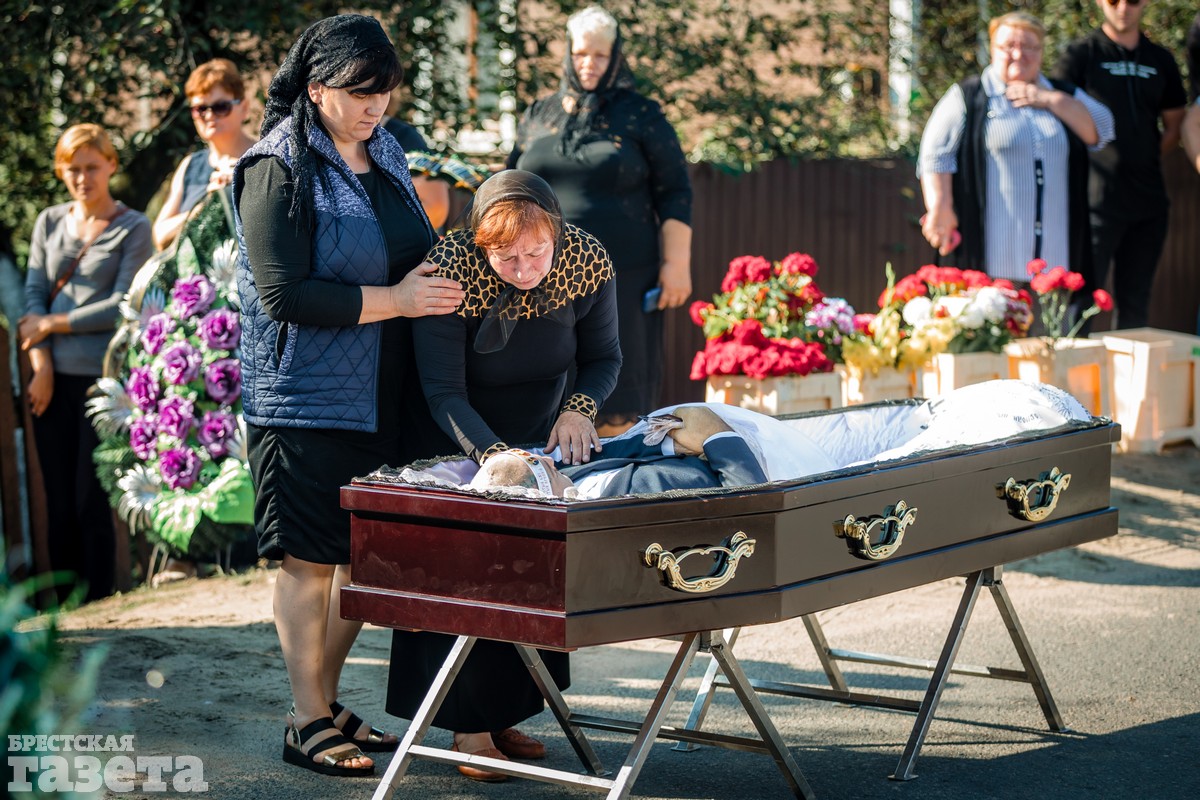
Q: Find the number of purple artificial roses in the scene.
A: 10